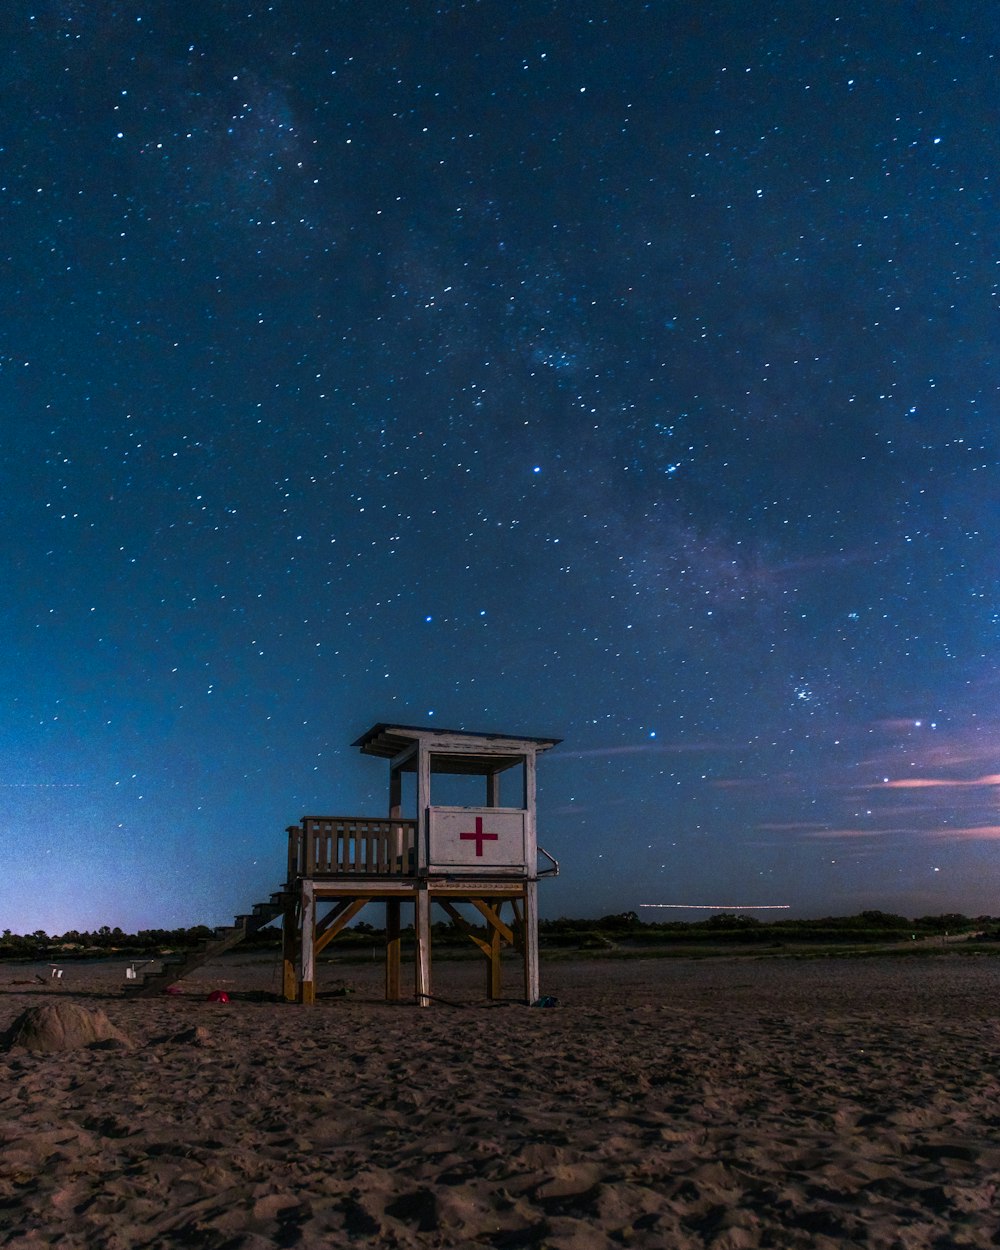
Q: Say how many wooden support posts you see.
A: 6